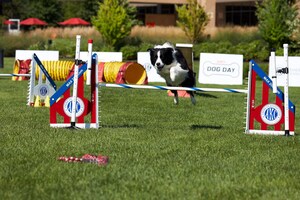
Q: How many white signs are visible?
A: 5